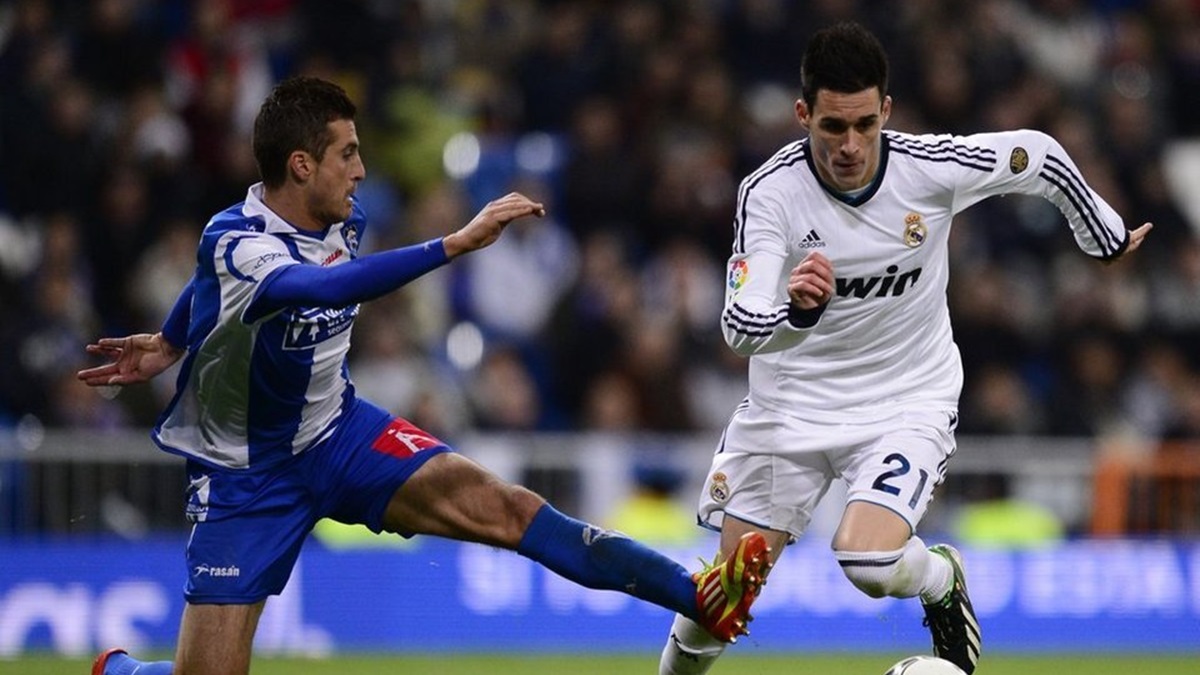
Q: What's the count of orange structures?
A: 1